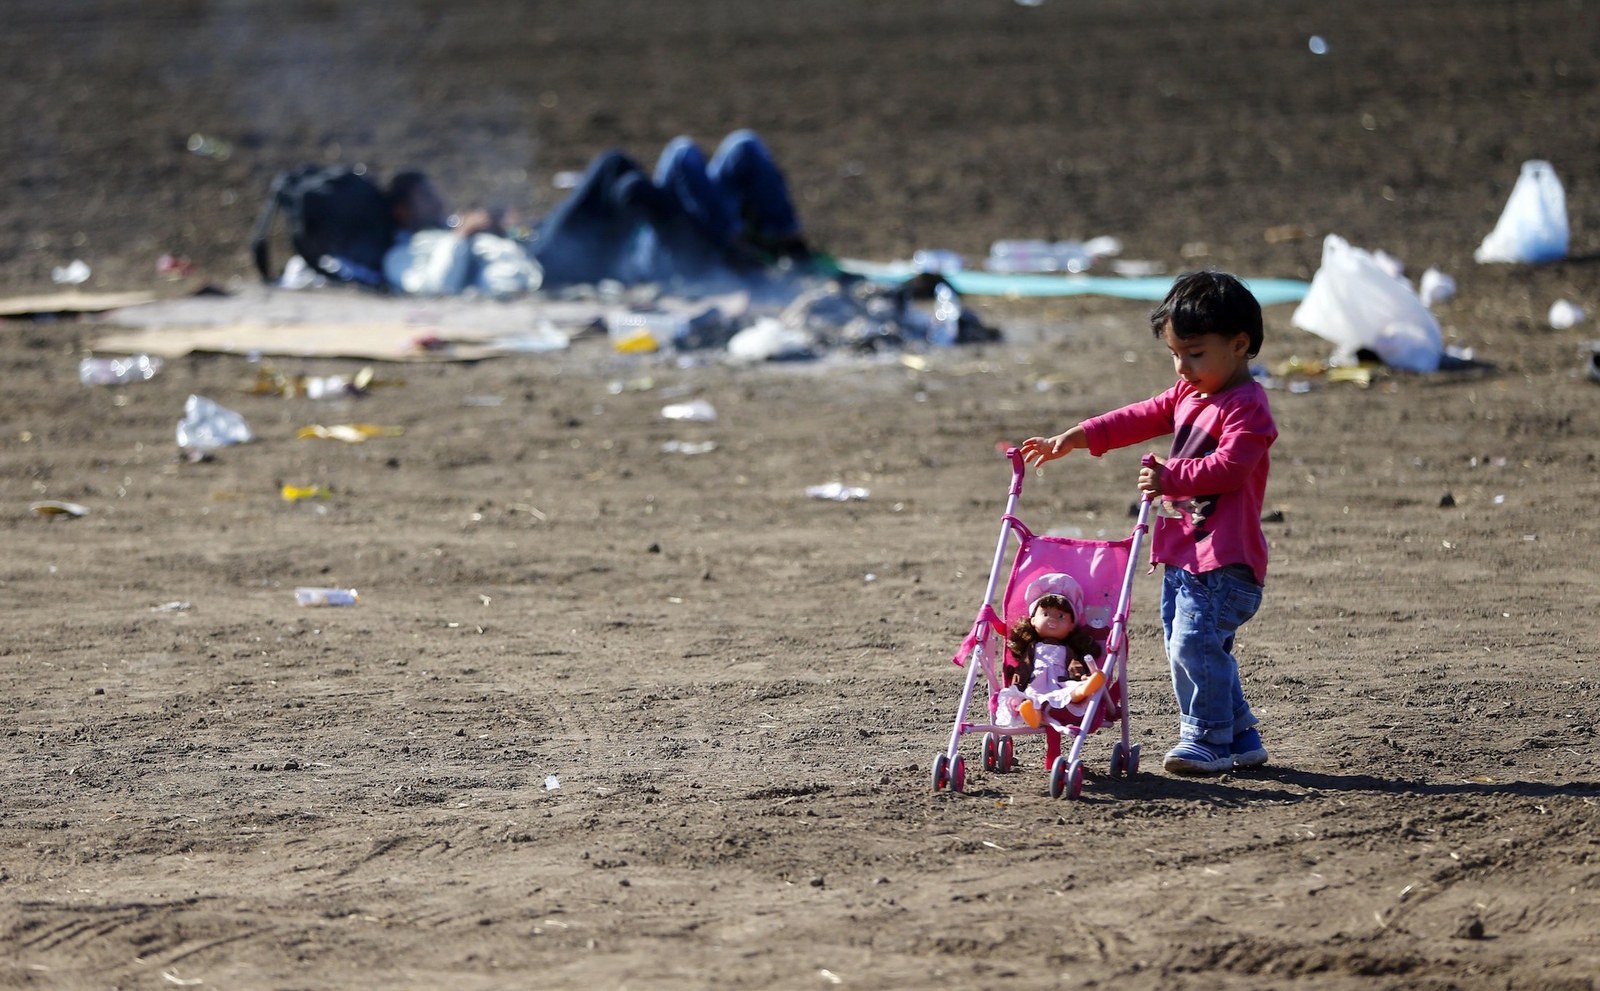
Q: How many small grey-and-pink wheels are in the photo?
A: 8